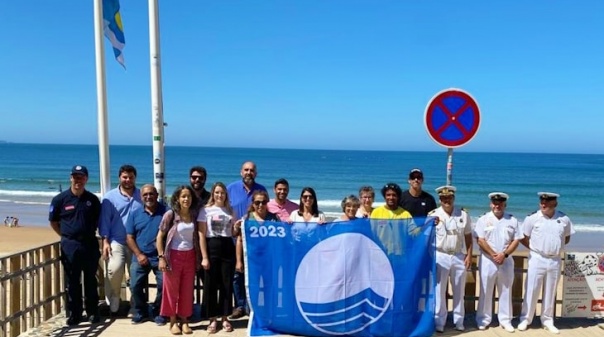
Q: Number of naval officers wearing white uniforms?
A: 3